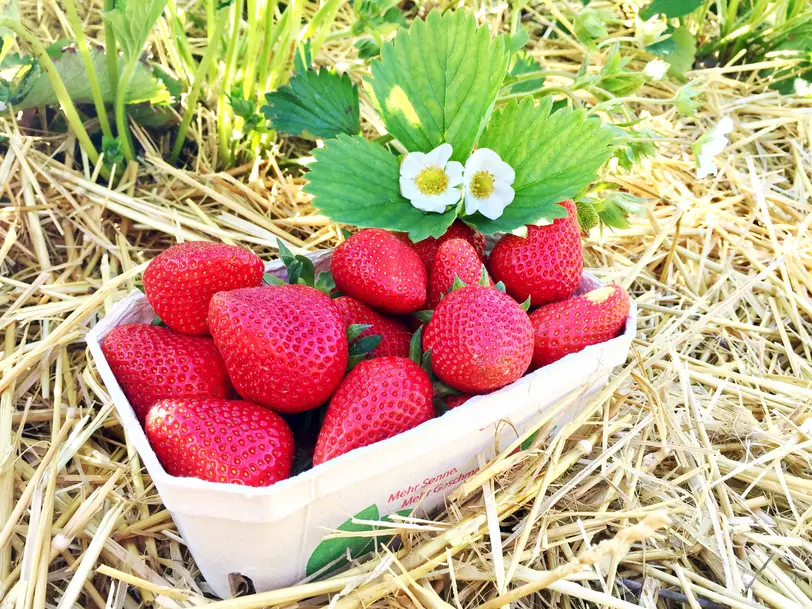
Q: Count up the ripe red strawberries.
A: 13